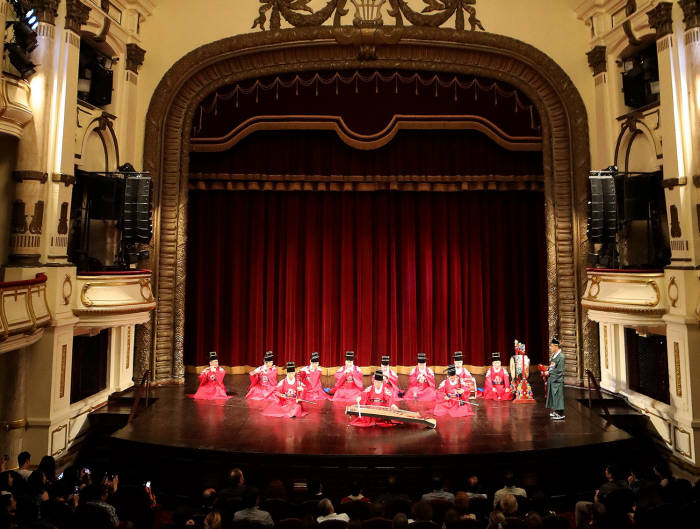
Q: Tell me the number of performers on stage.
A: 12